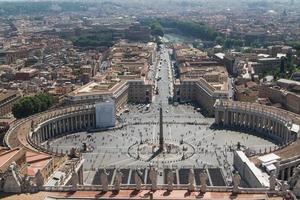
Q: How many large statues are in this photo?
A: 11